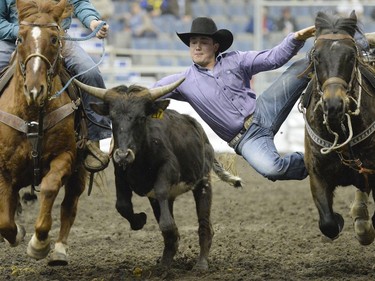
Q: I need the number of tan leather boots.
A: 1